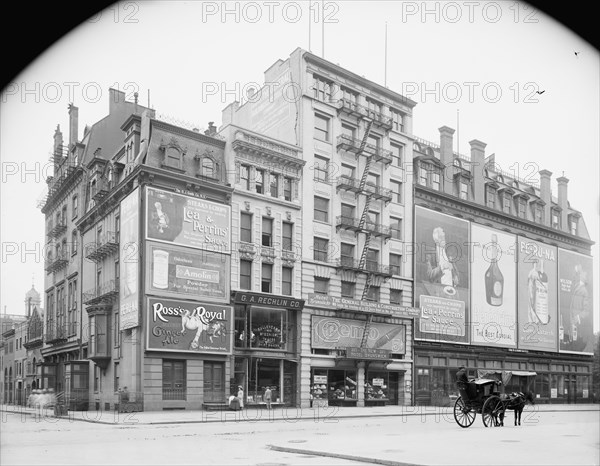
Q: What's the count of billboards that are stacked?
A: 3